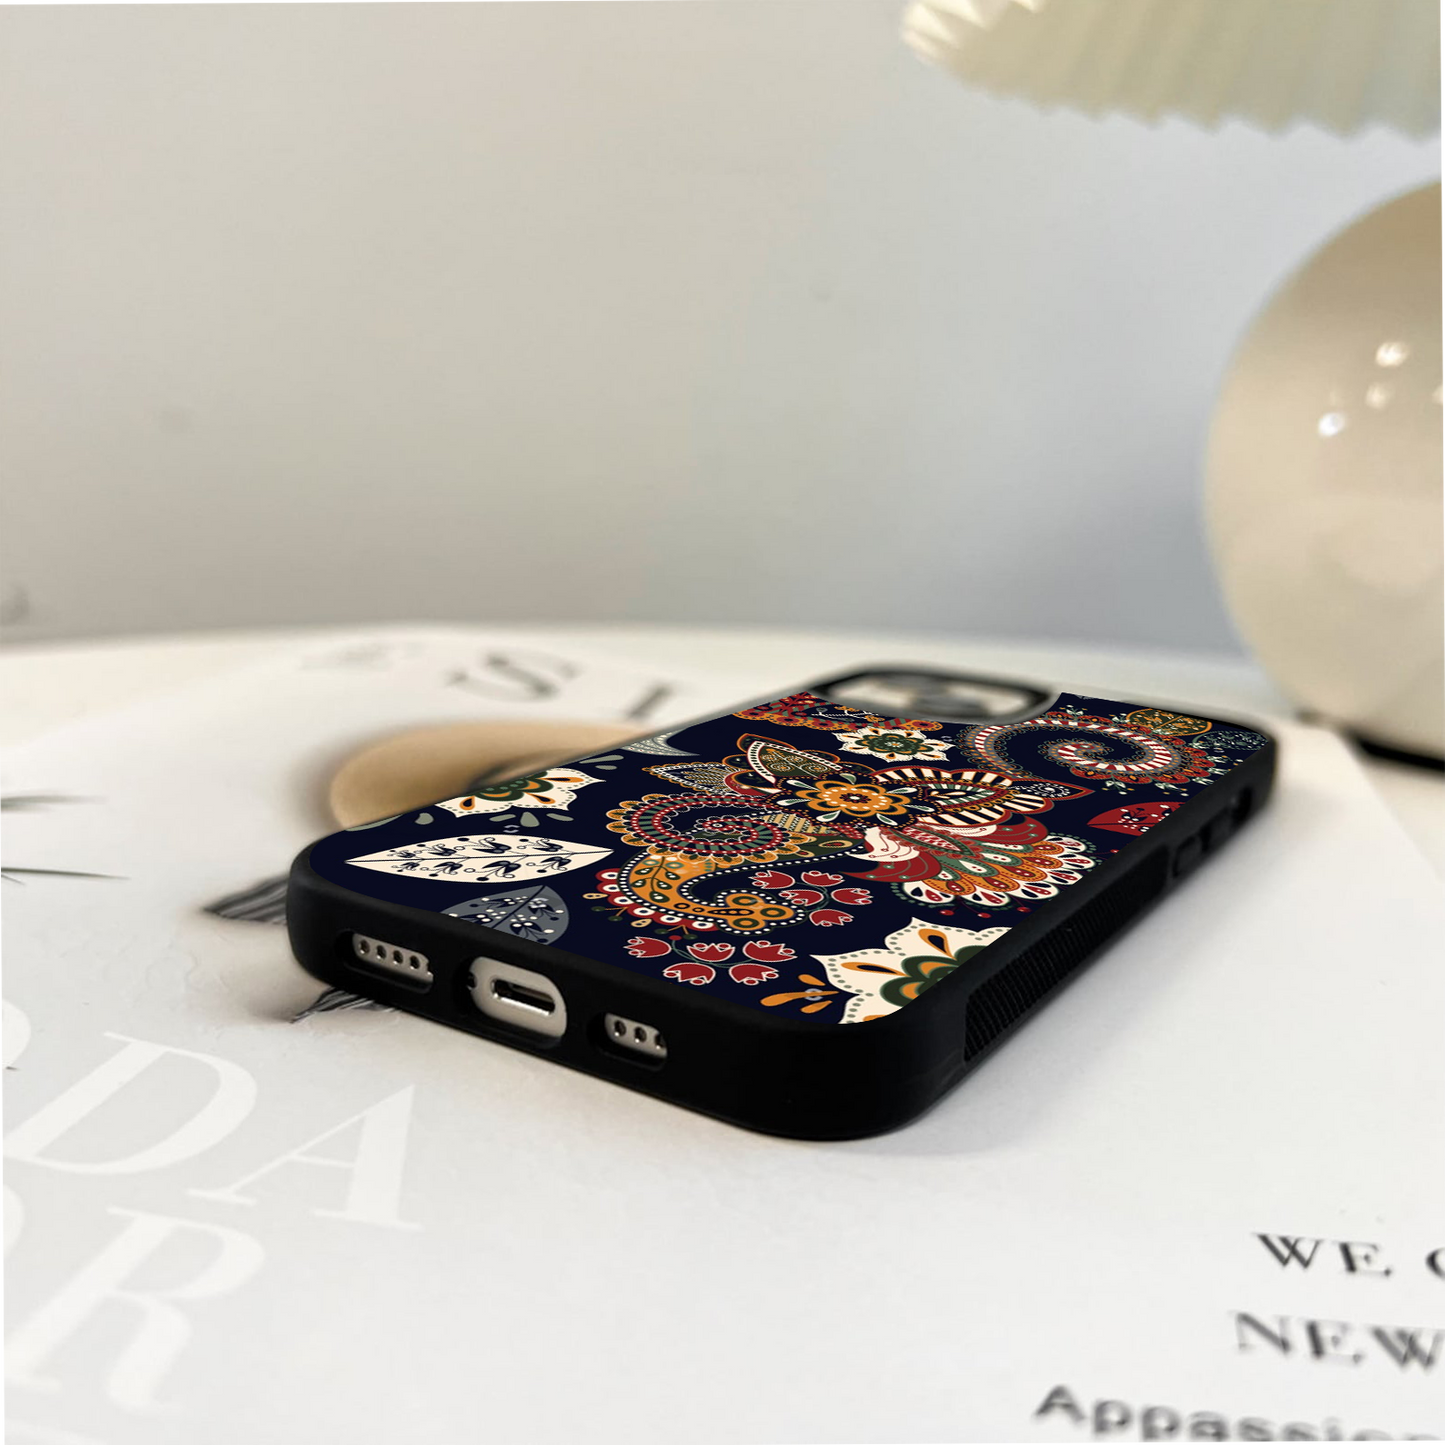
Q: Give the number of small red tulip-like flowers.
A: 10